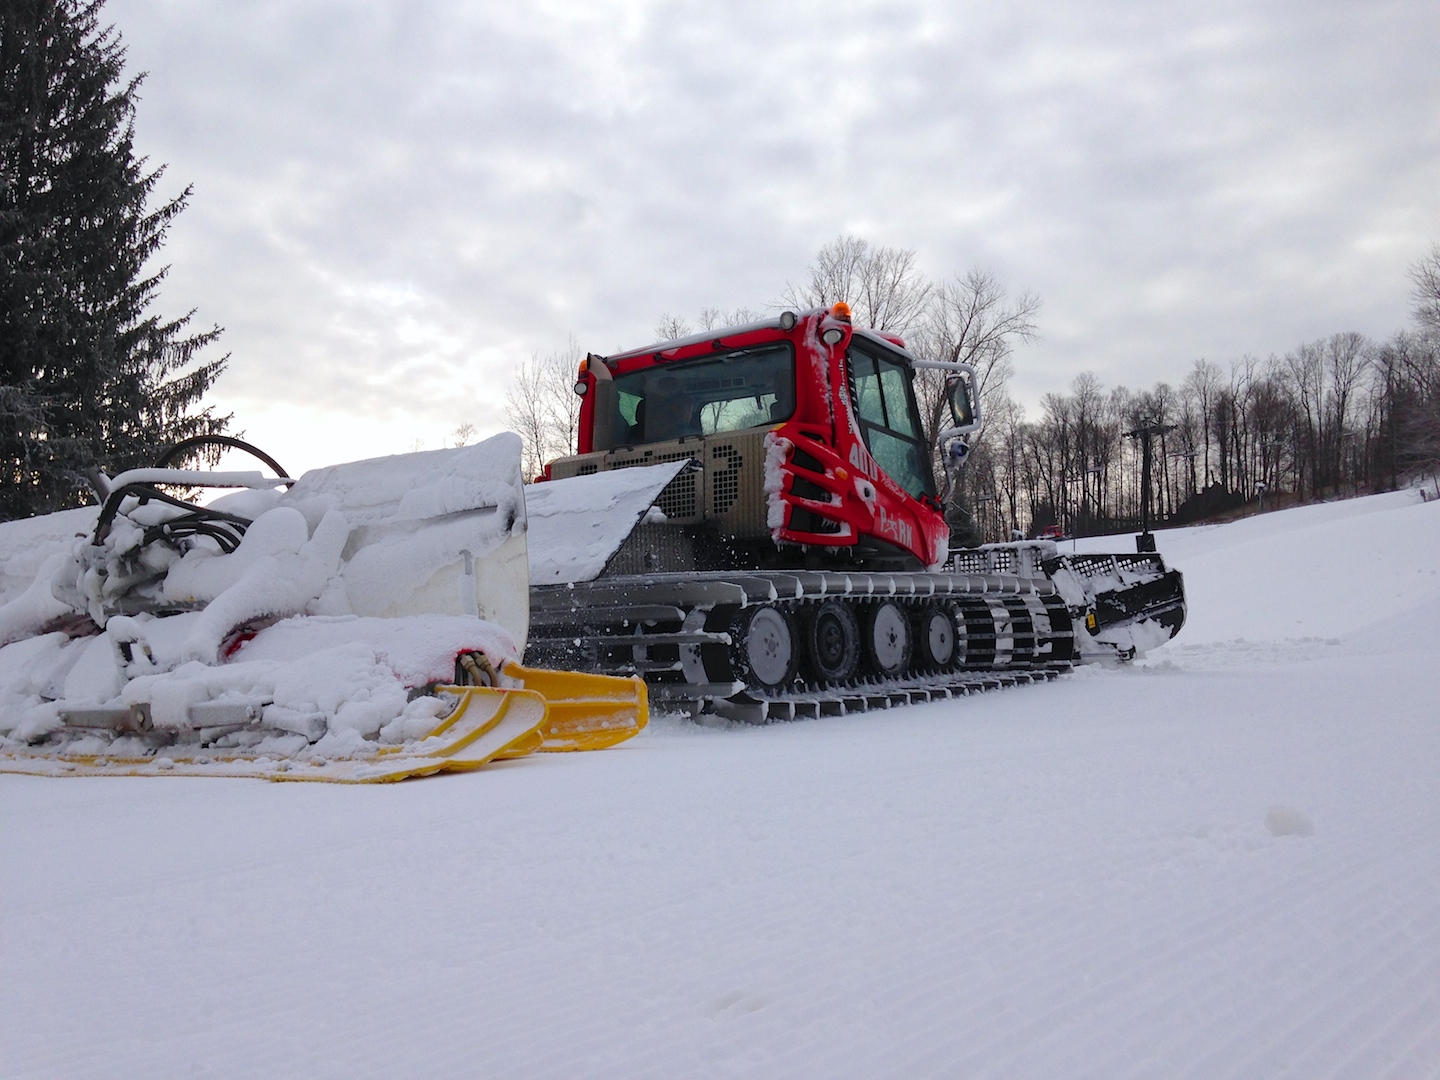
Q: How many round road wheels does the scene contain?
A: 4